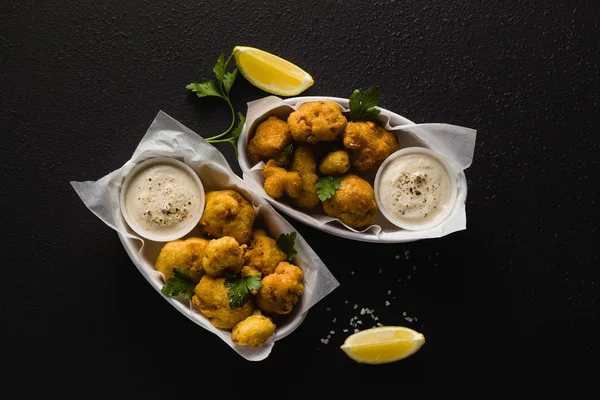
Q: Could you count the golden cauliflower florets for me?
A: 14